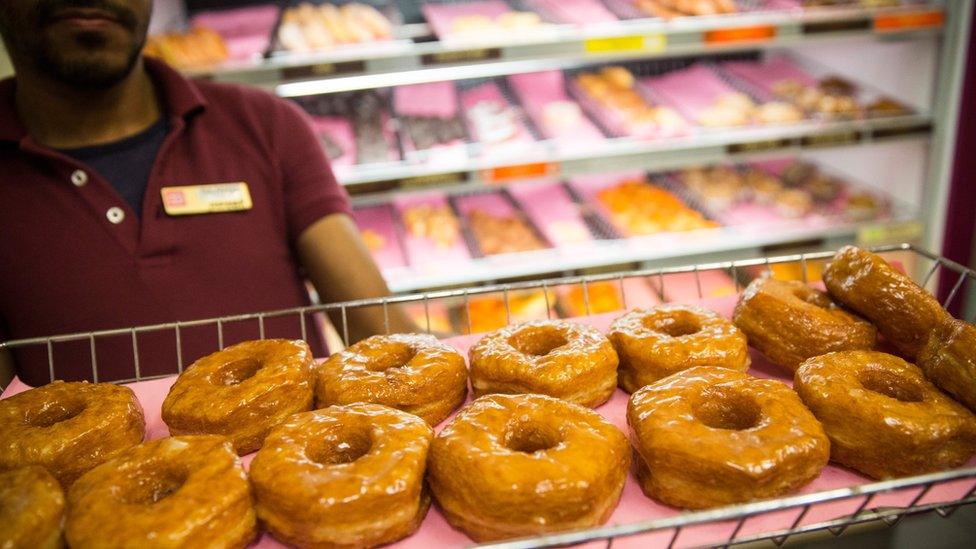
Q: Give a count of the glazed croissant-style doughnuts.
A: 14